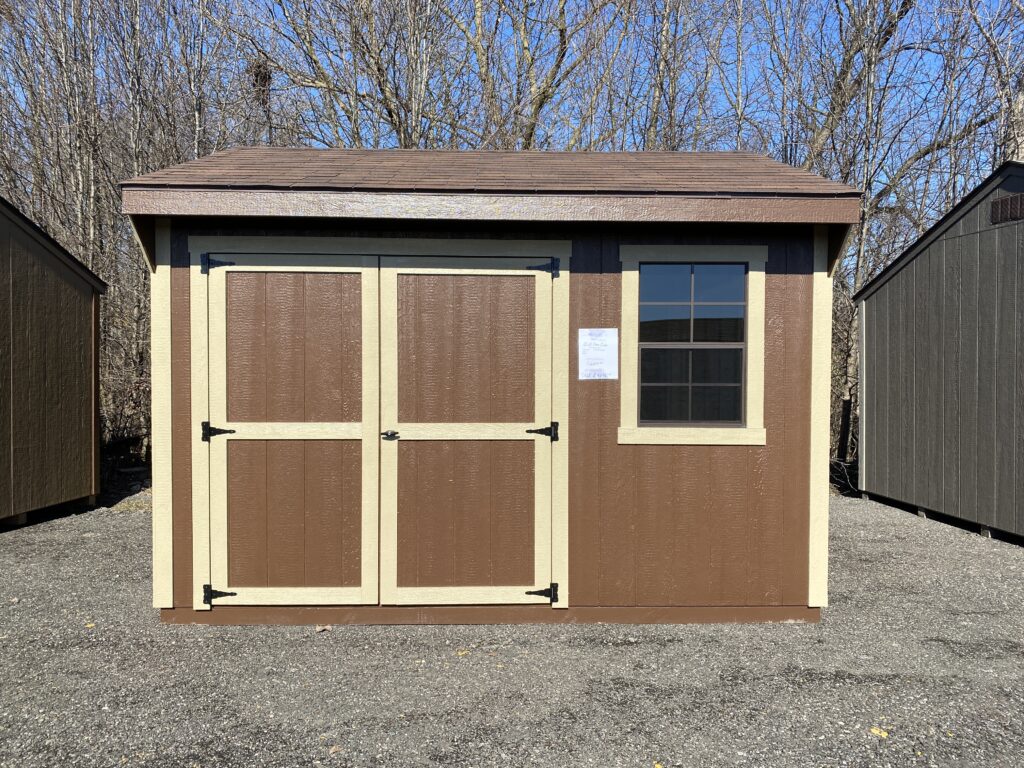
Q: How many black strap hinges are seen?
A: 6